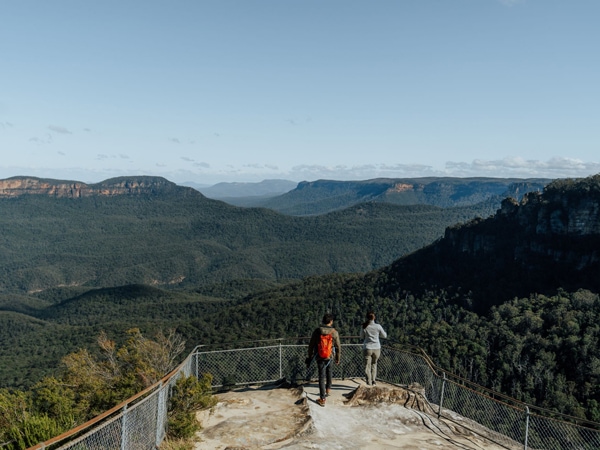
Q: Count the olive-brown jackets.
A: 1